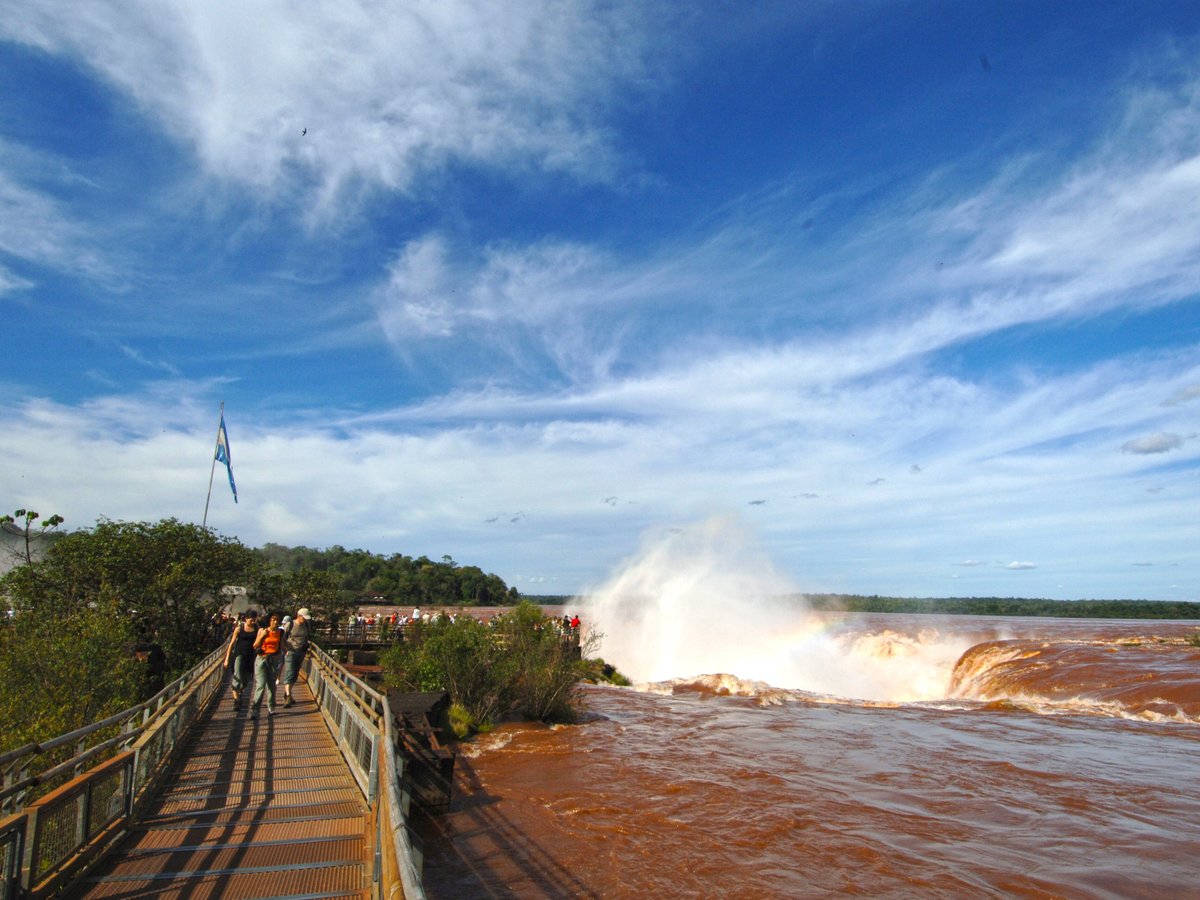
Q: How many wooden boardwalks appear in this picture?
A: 1